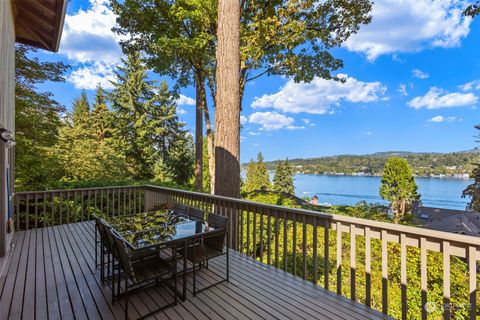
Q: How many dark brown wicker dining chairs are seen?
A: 6